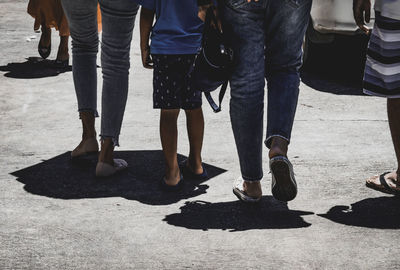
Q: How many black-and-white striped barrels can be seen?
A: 0